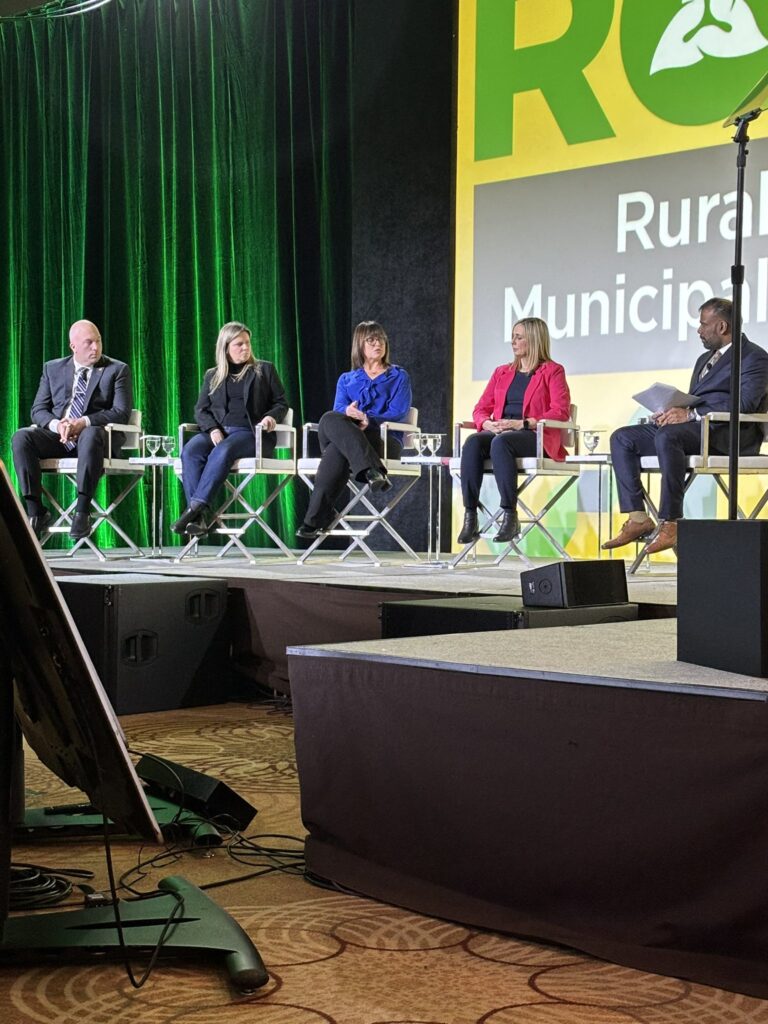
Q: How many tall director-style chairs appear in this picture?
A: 5